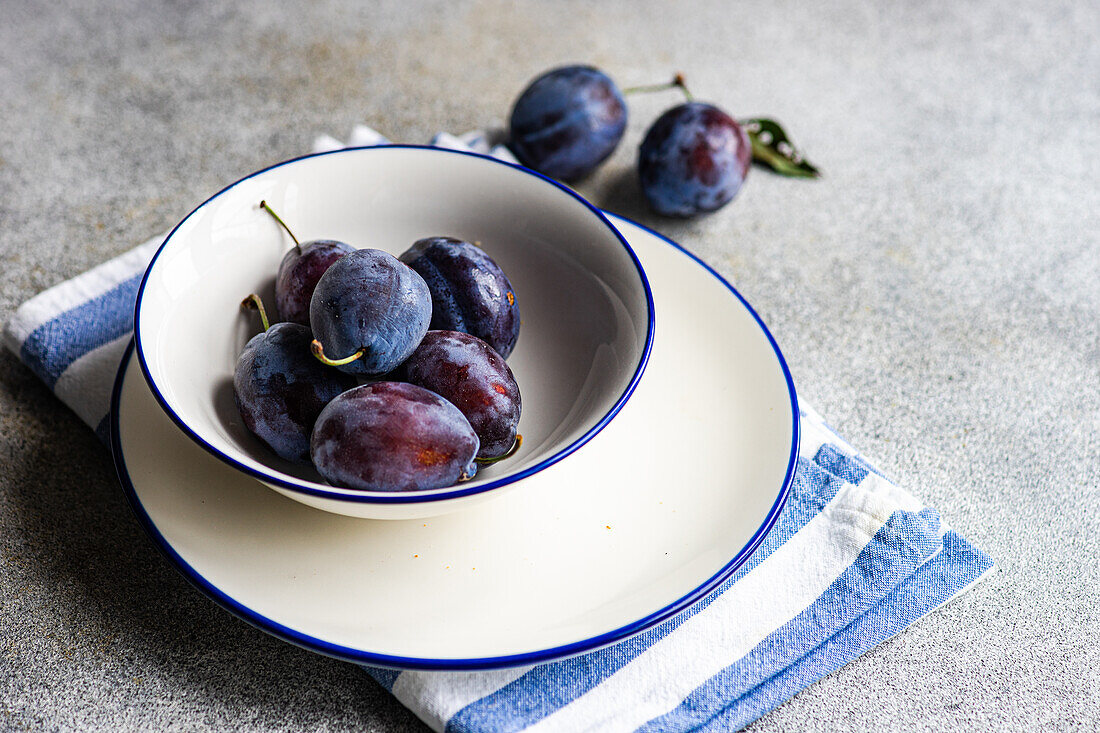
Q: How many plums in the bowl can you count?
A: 6